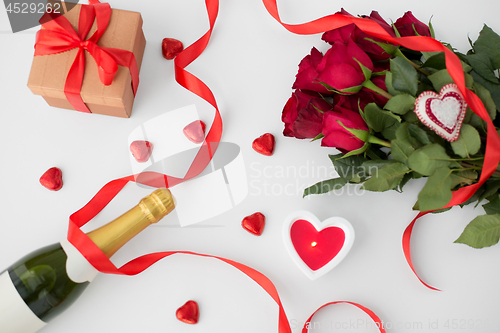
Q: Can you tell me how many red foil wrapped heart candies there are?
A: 7